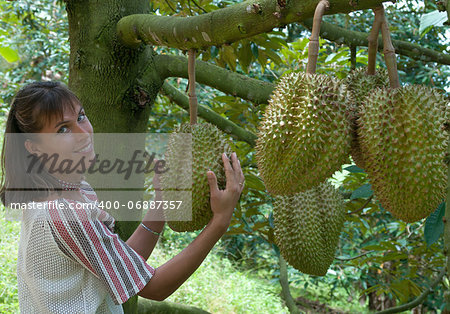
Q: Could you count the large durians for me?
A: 5